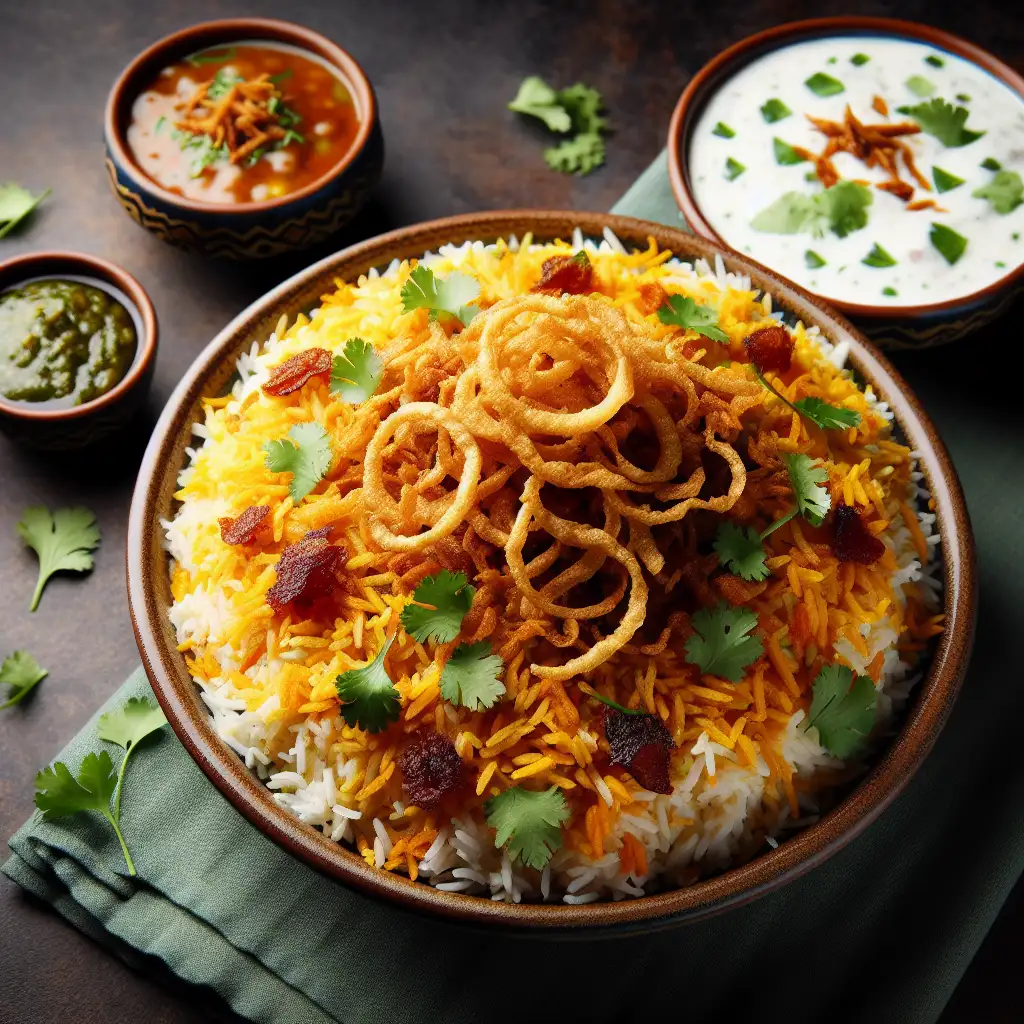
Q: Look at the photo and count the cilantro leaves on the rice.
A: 13